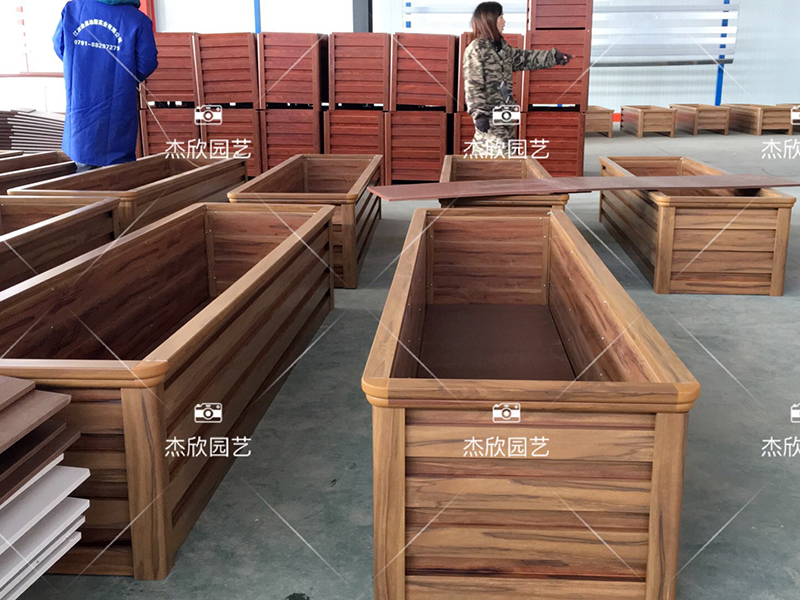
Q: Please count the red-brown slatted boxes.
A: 15